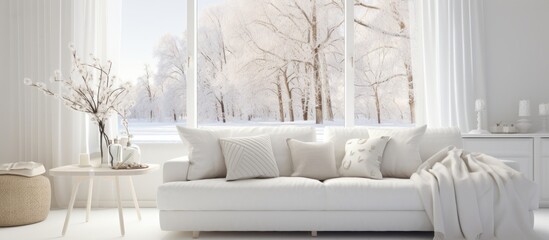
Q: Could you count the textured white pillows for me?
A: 2